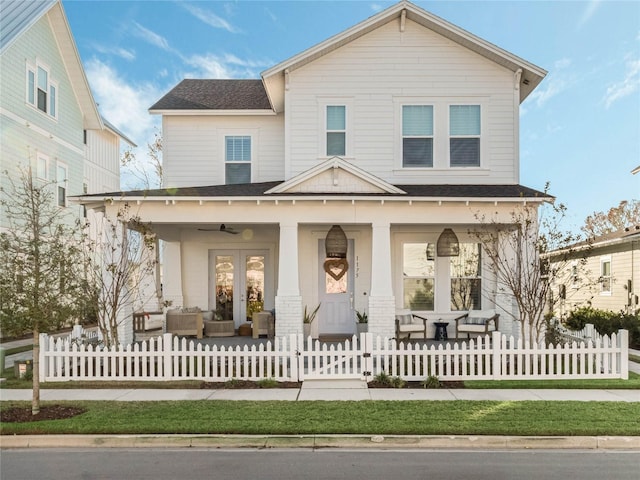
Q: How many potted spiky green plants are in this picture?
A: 2